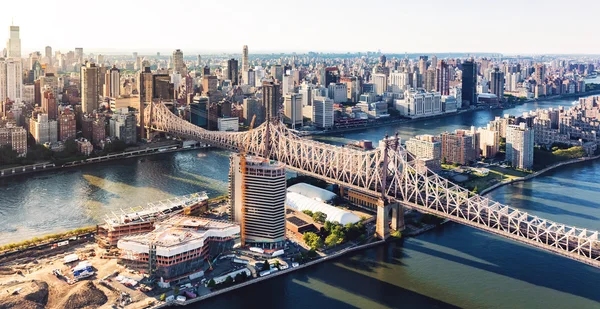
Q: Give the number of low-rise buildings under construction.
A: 2